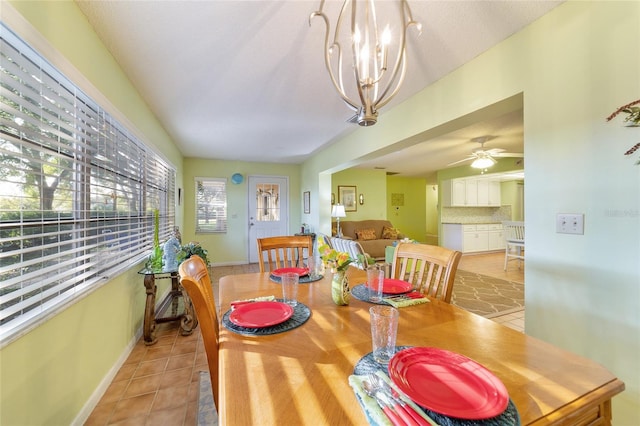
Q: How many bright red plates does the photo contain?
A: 4